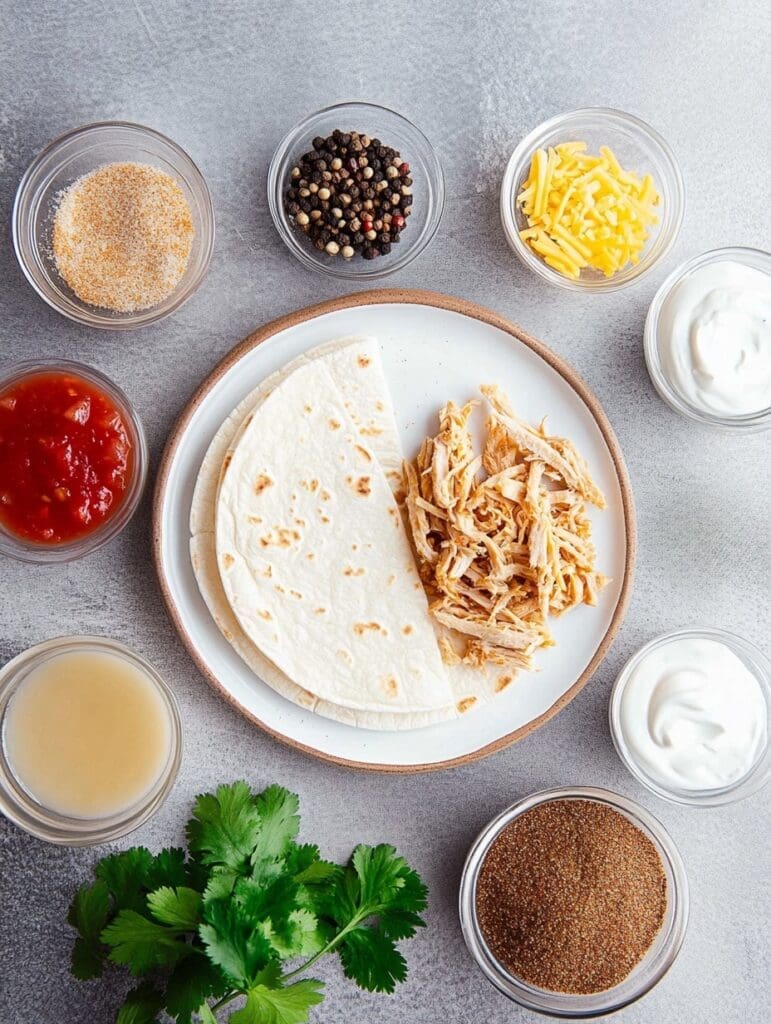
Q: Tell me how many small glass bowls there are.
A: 8